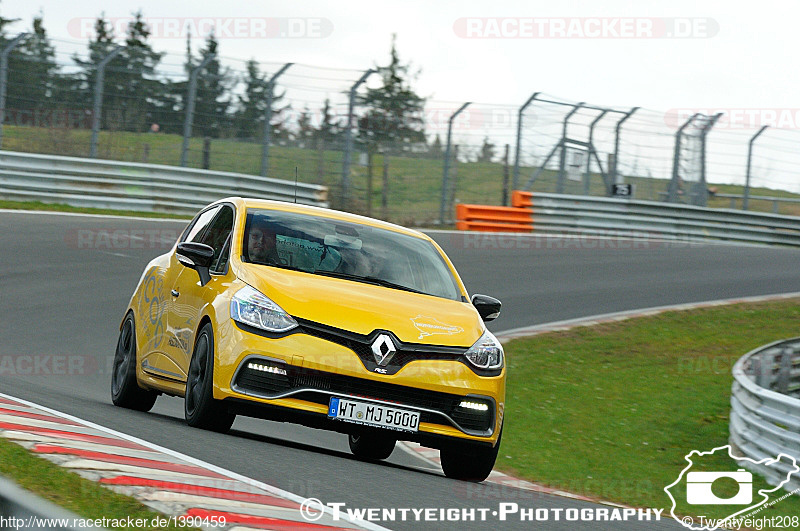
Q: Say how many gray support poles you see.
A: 13